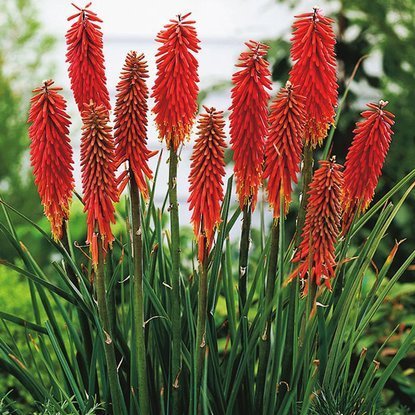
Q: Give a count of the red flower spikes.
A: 11